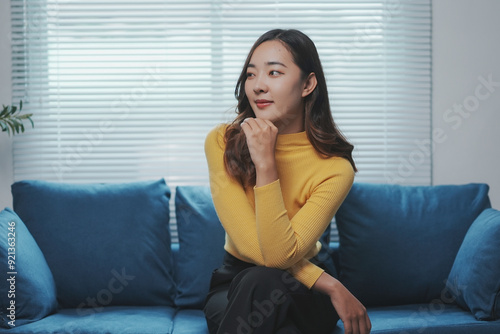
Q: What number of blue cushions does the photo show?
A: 5